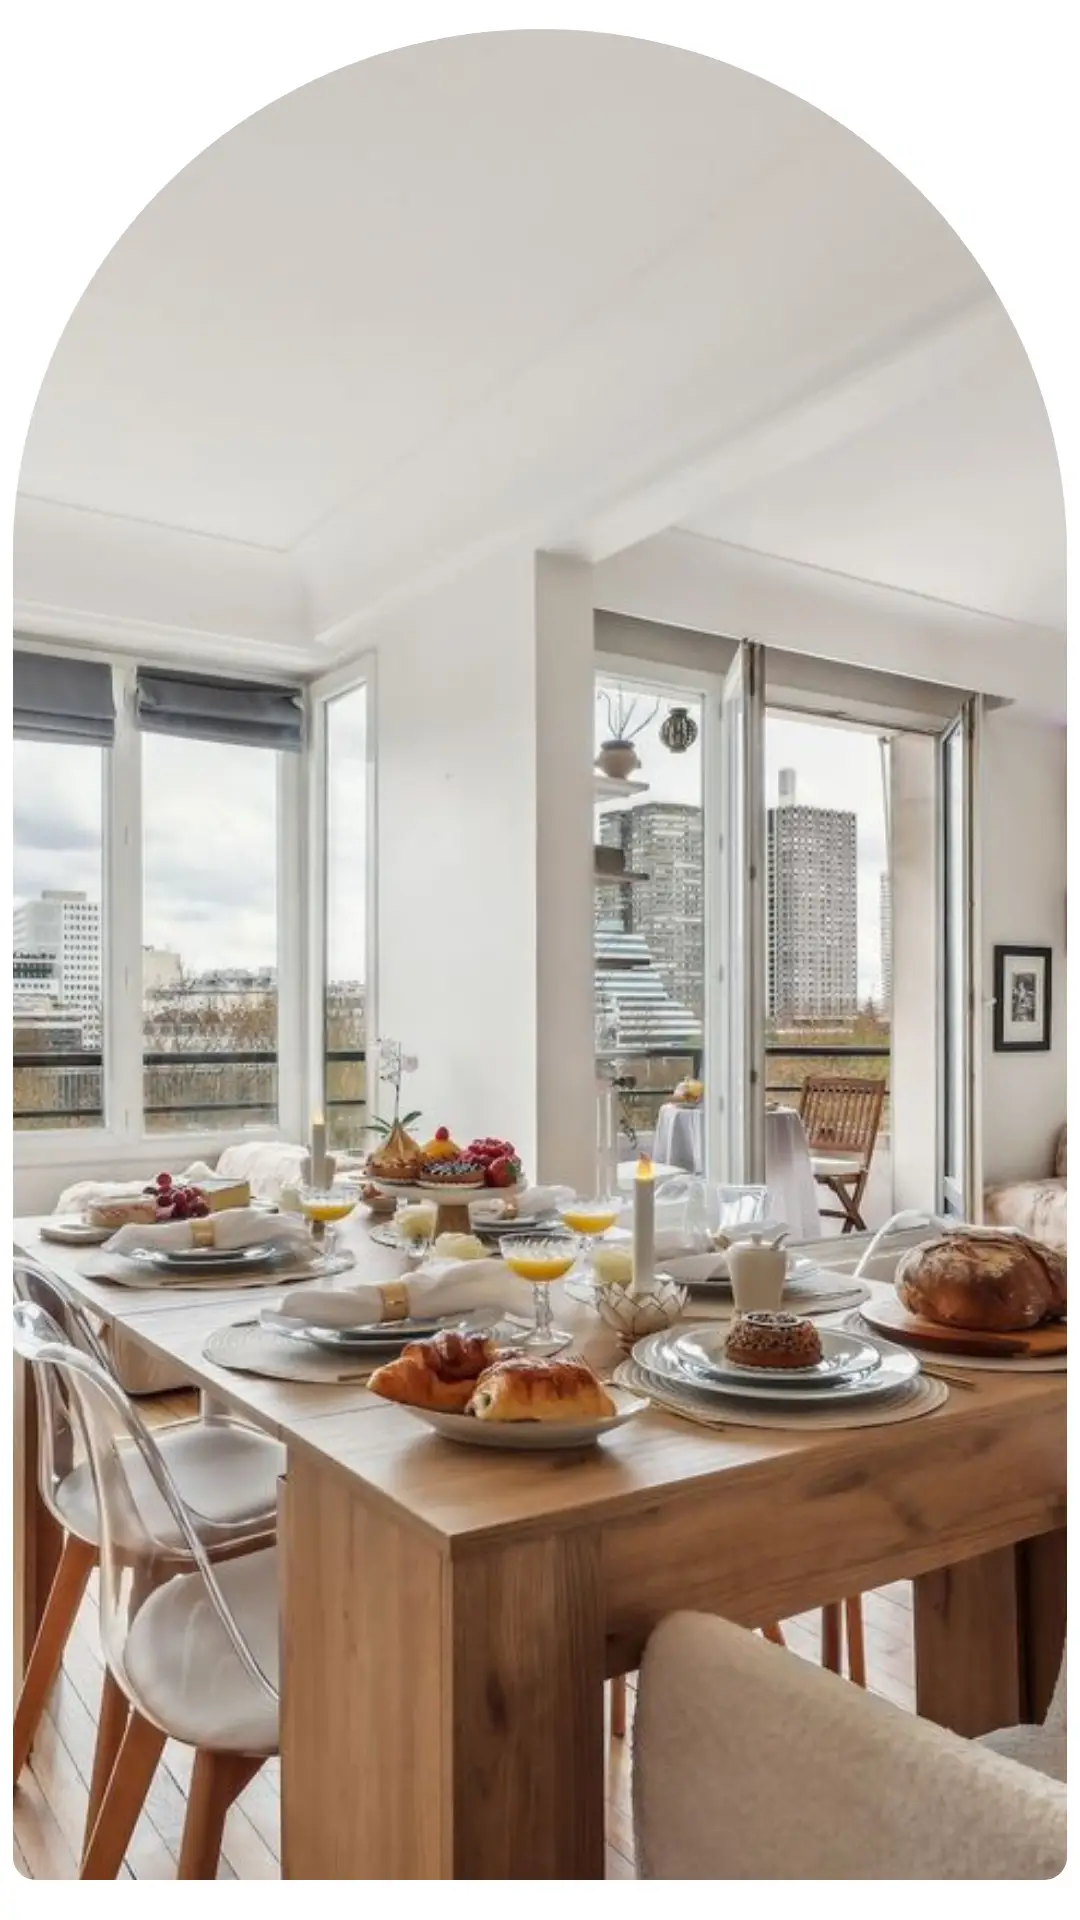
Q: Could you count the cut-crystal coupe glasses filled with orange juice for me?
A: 3